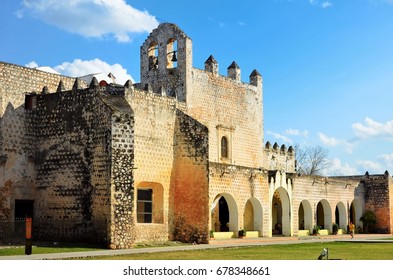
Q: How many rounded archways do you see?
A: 7